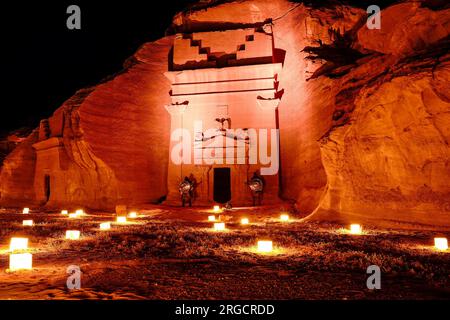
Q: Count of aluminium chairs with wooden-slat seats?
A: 0